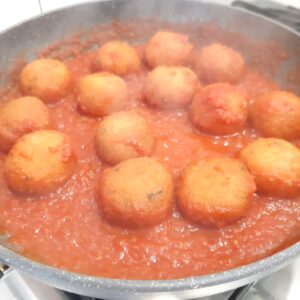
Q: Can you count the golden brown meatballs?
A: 14